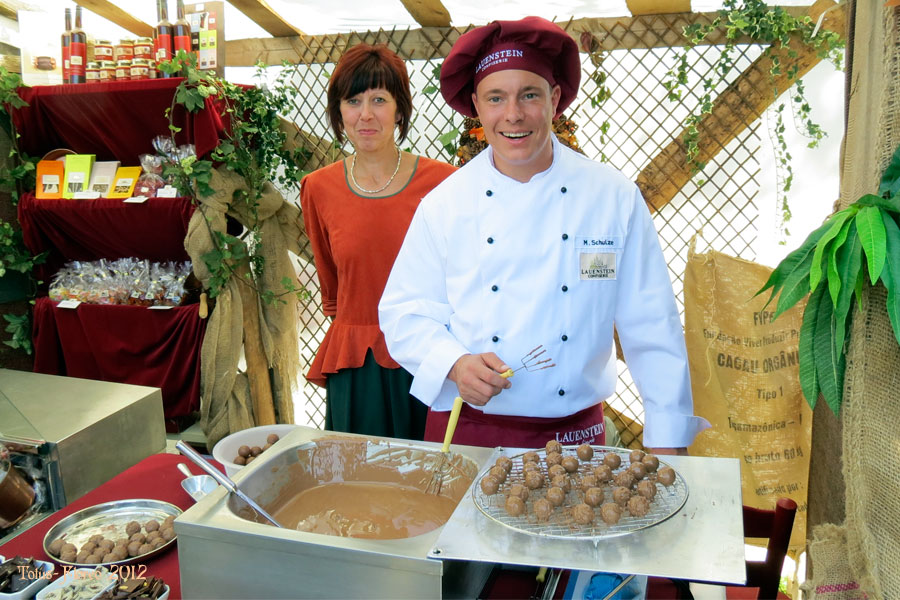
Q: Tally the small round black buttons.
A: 9